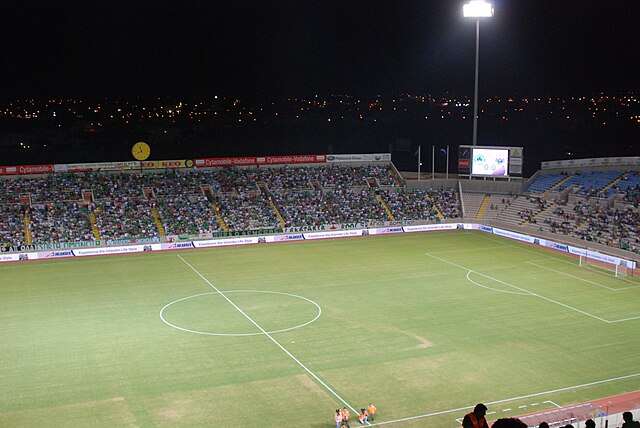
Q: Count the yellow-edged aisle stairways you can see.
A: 11